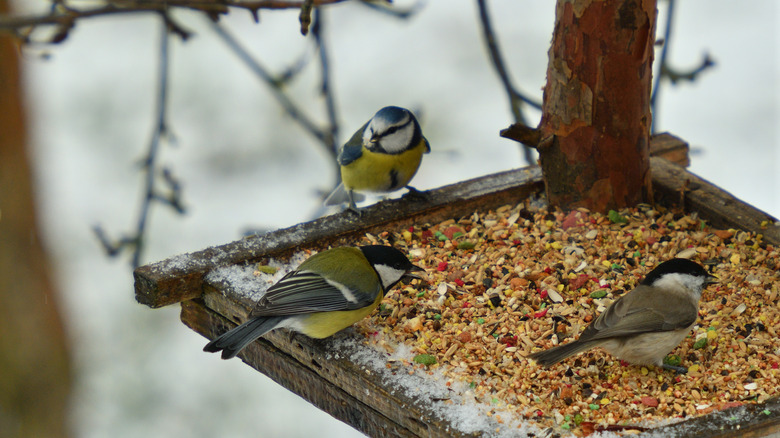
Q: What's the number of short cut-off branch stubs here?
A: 1